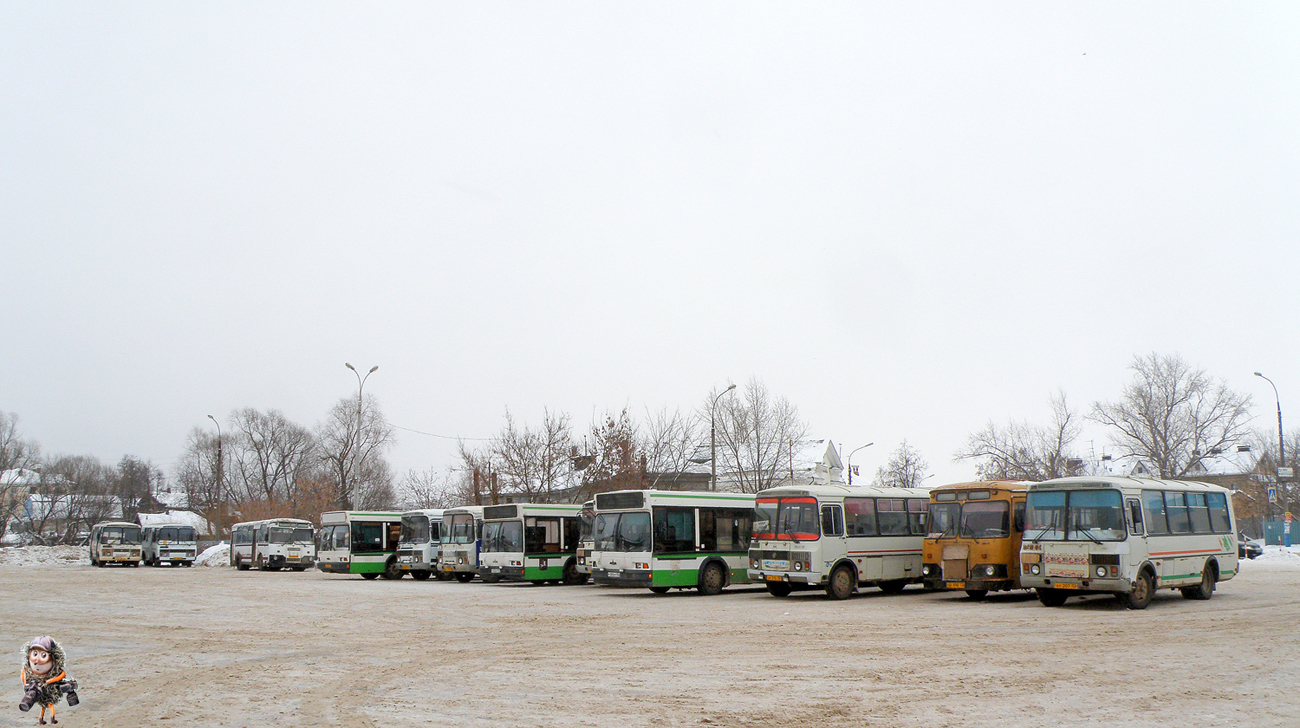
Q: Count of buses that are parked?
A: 12